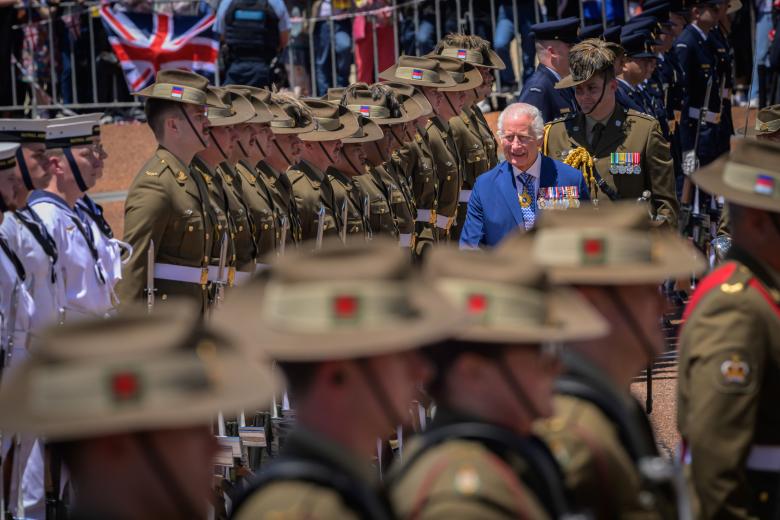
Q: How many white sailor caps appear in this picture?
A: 4